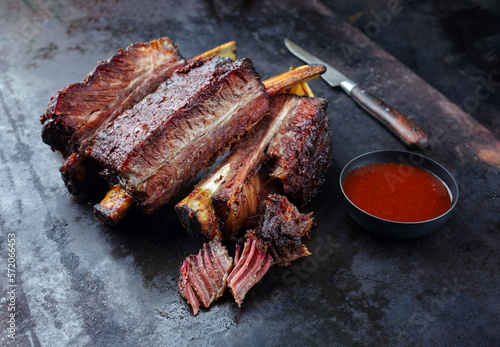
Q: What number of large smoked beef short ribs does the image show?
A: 3